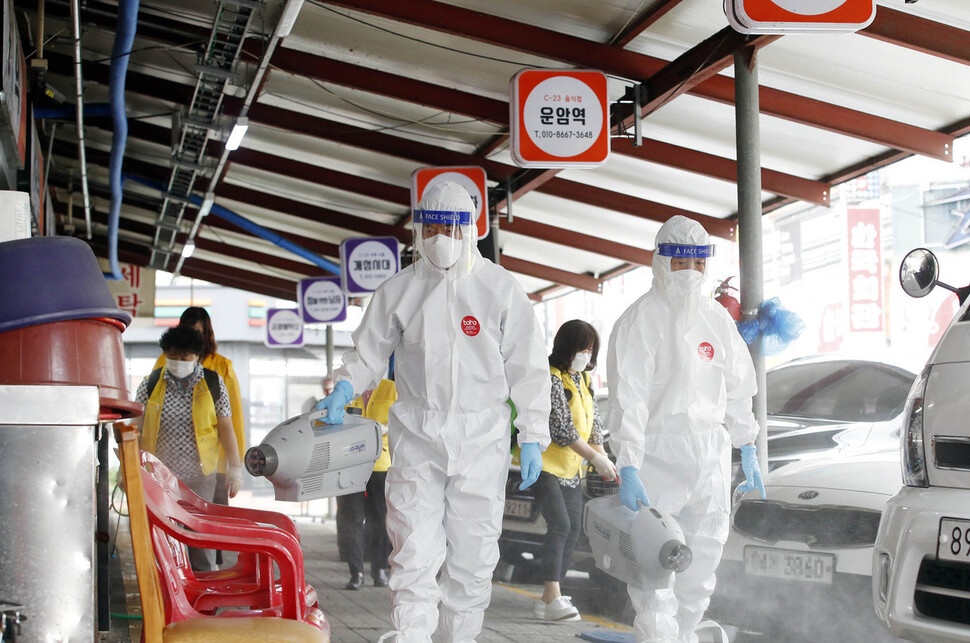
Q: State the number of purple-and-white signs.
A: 3